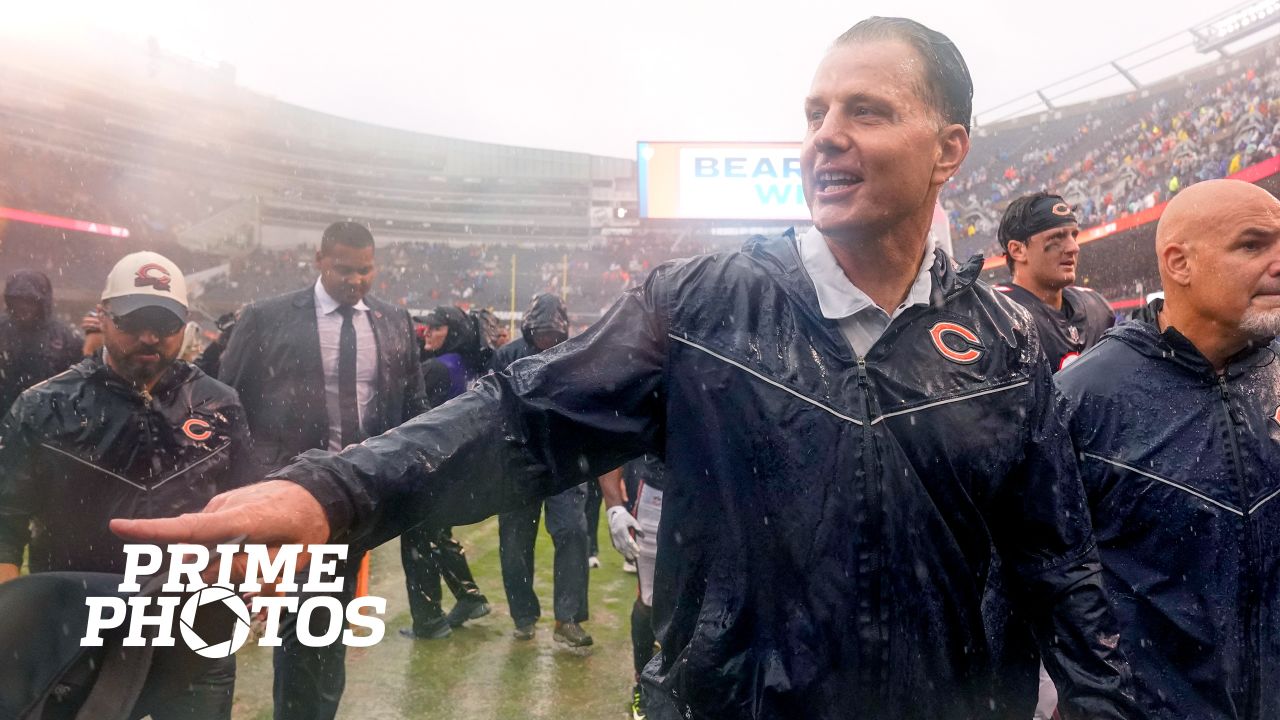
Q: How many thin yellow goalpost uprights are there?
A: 2